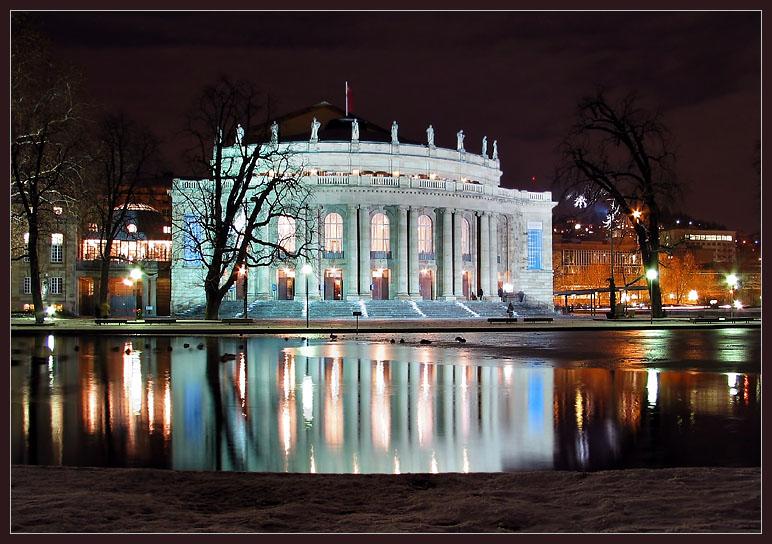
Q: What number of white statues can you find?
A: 10